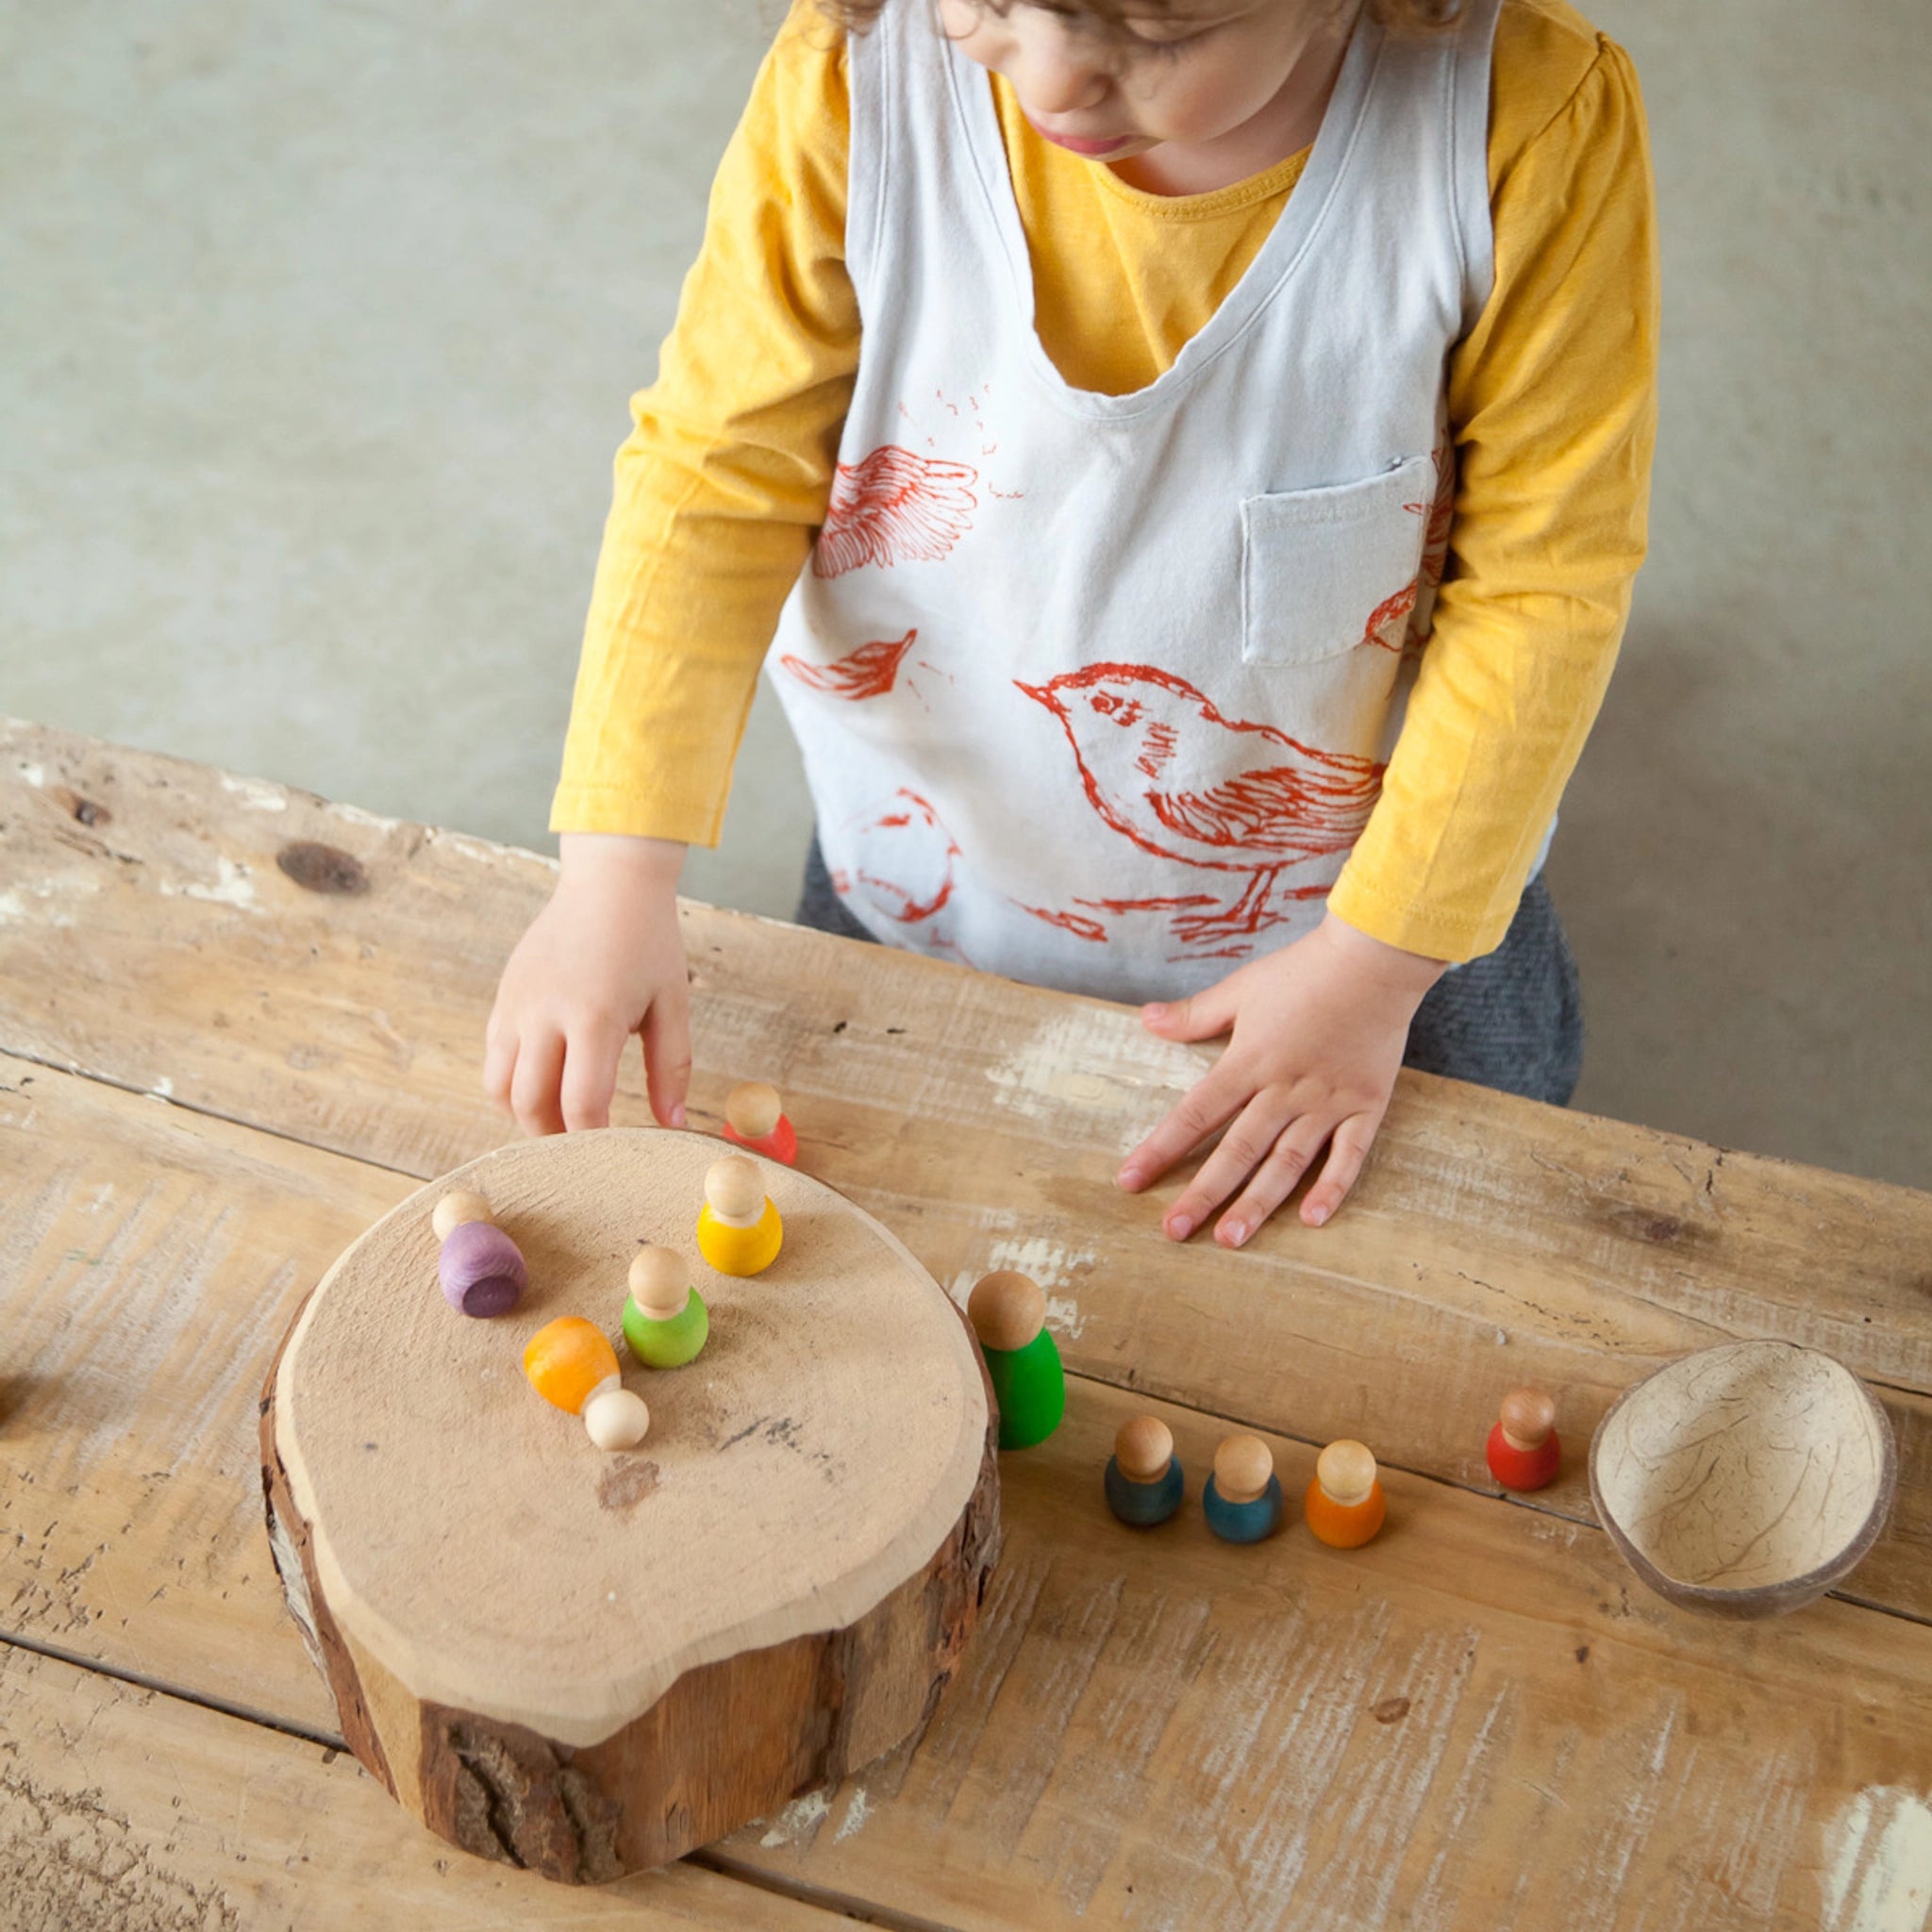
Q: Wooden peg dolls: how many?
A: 10